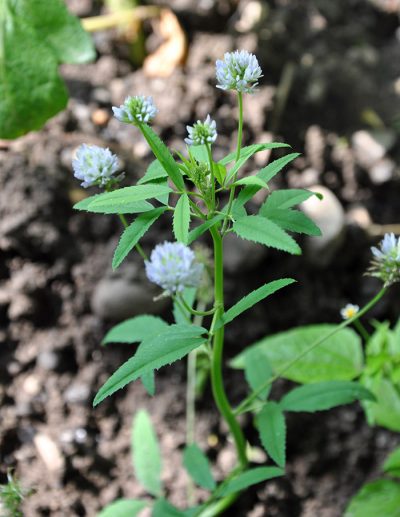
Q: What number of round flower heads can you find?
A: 6